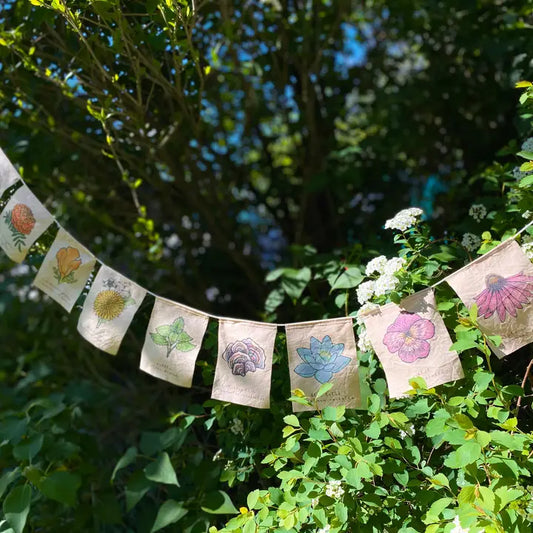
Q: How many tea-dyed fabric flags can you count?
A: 9